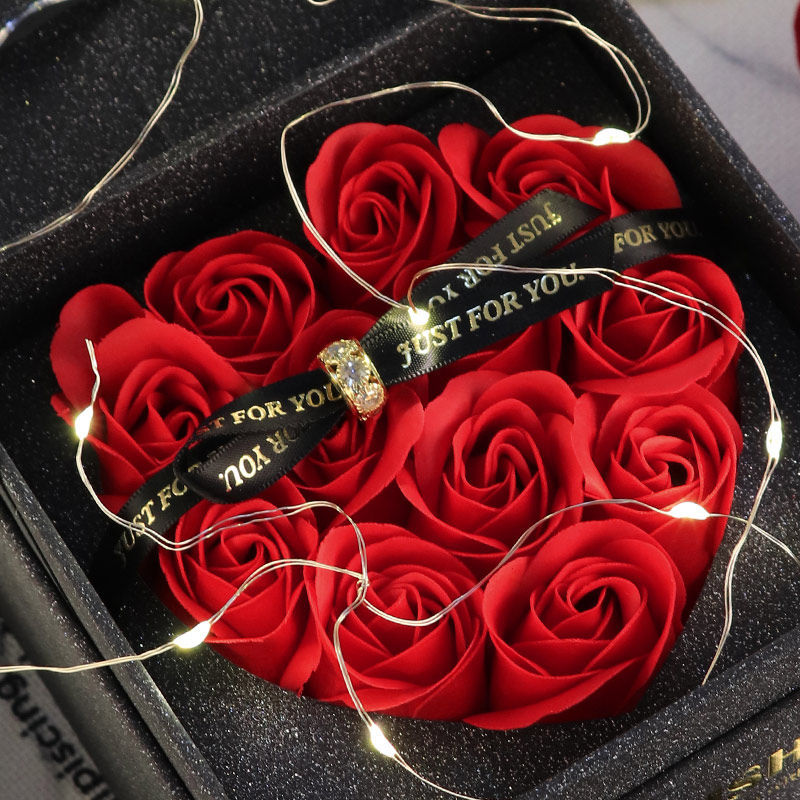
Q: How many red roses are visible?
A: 12